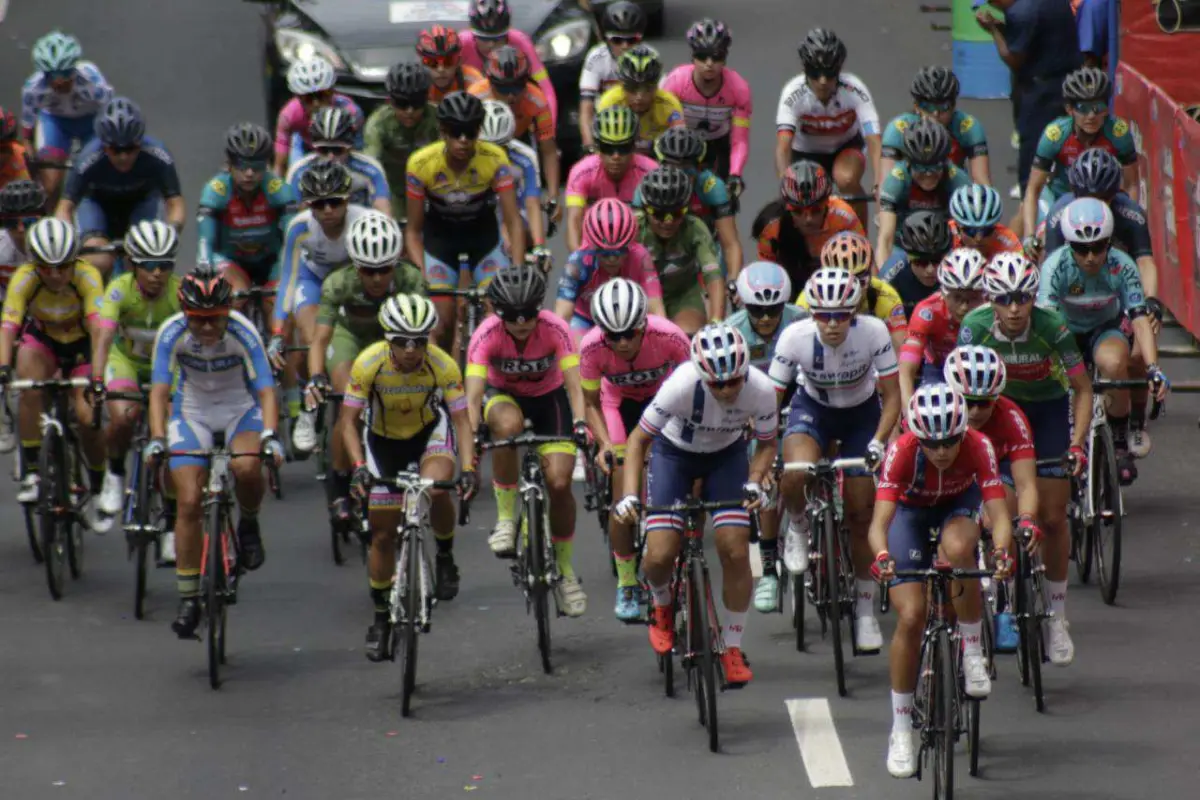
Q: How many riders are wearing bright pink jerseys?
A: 7